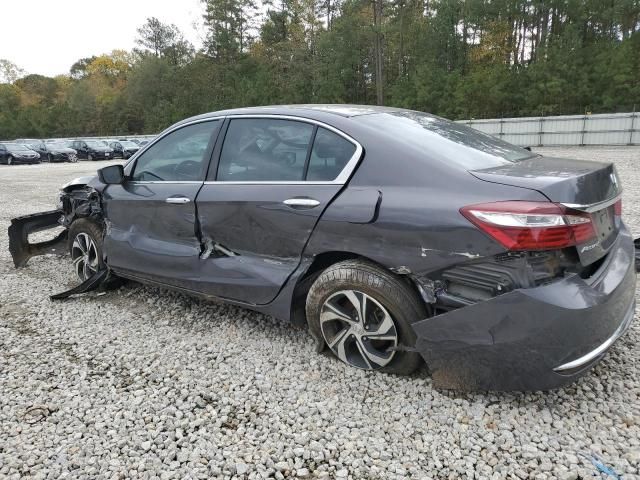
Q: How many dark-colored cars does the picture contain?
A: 5